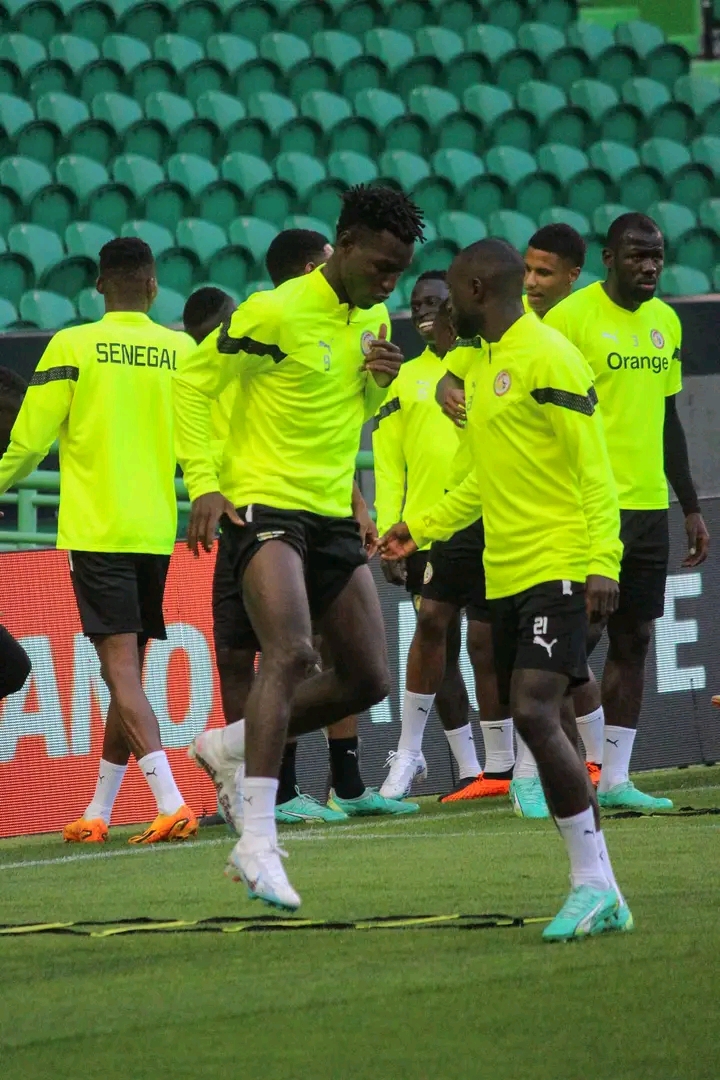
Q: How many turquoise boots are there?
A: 6